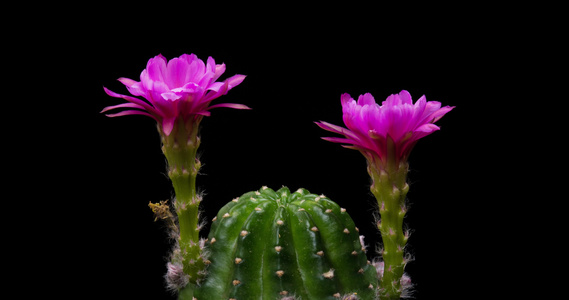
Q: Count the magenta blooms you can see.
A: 2